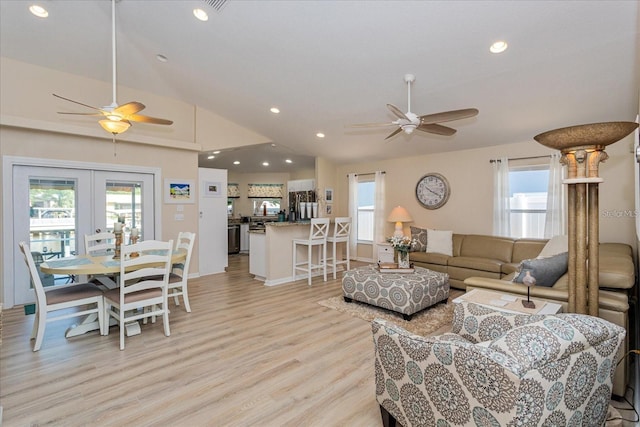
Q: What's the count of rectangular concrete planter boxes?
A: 0